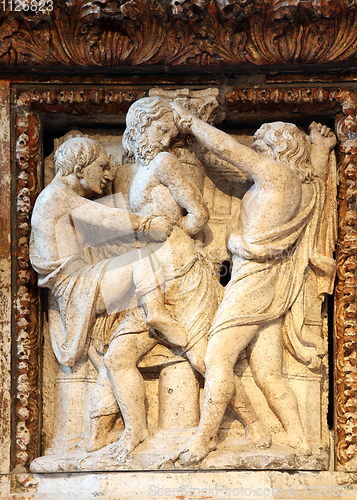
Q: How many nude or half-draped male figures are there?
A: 3